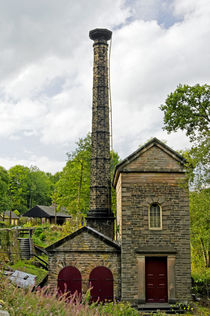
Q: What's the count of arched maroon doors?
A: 2